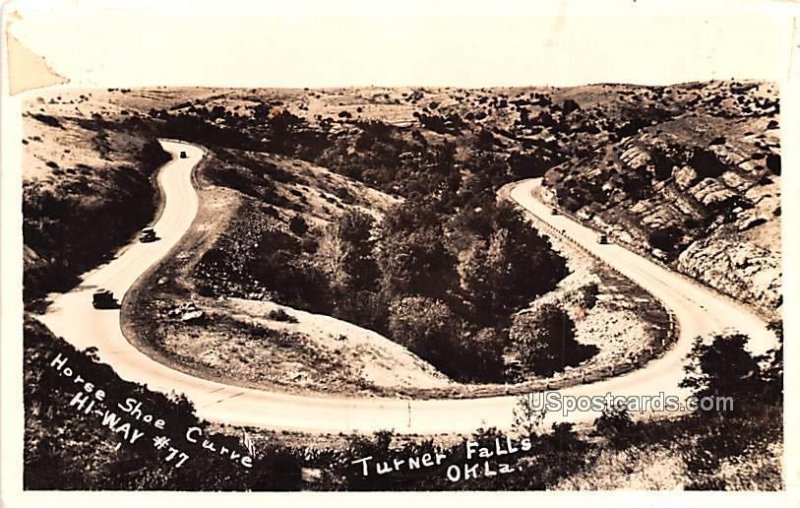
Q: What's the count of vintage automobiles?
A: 5